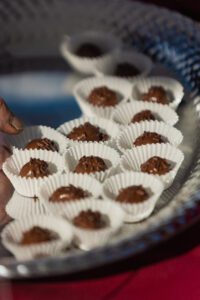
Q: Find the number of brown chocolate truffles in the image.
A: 15